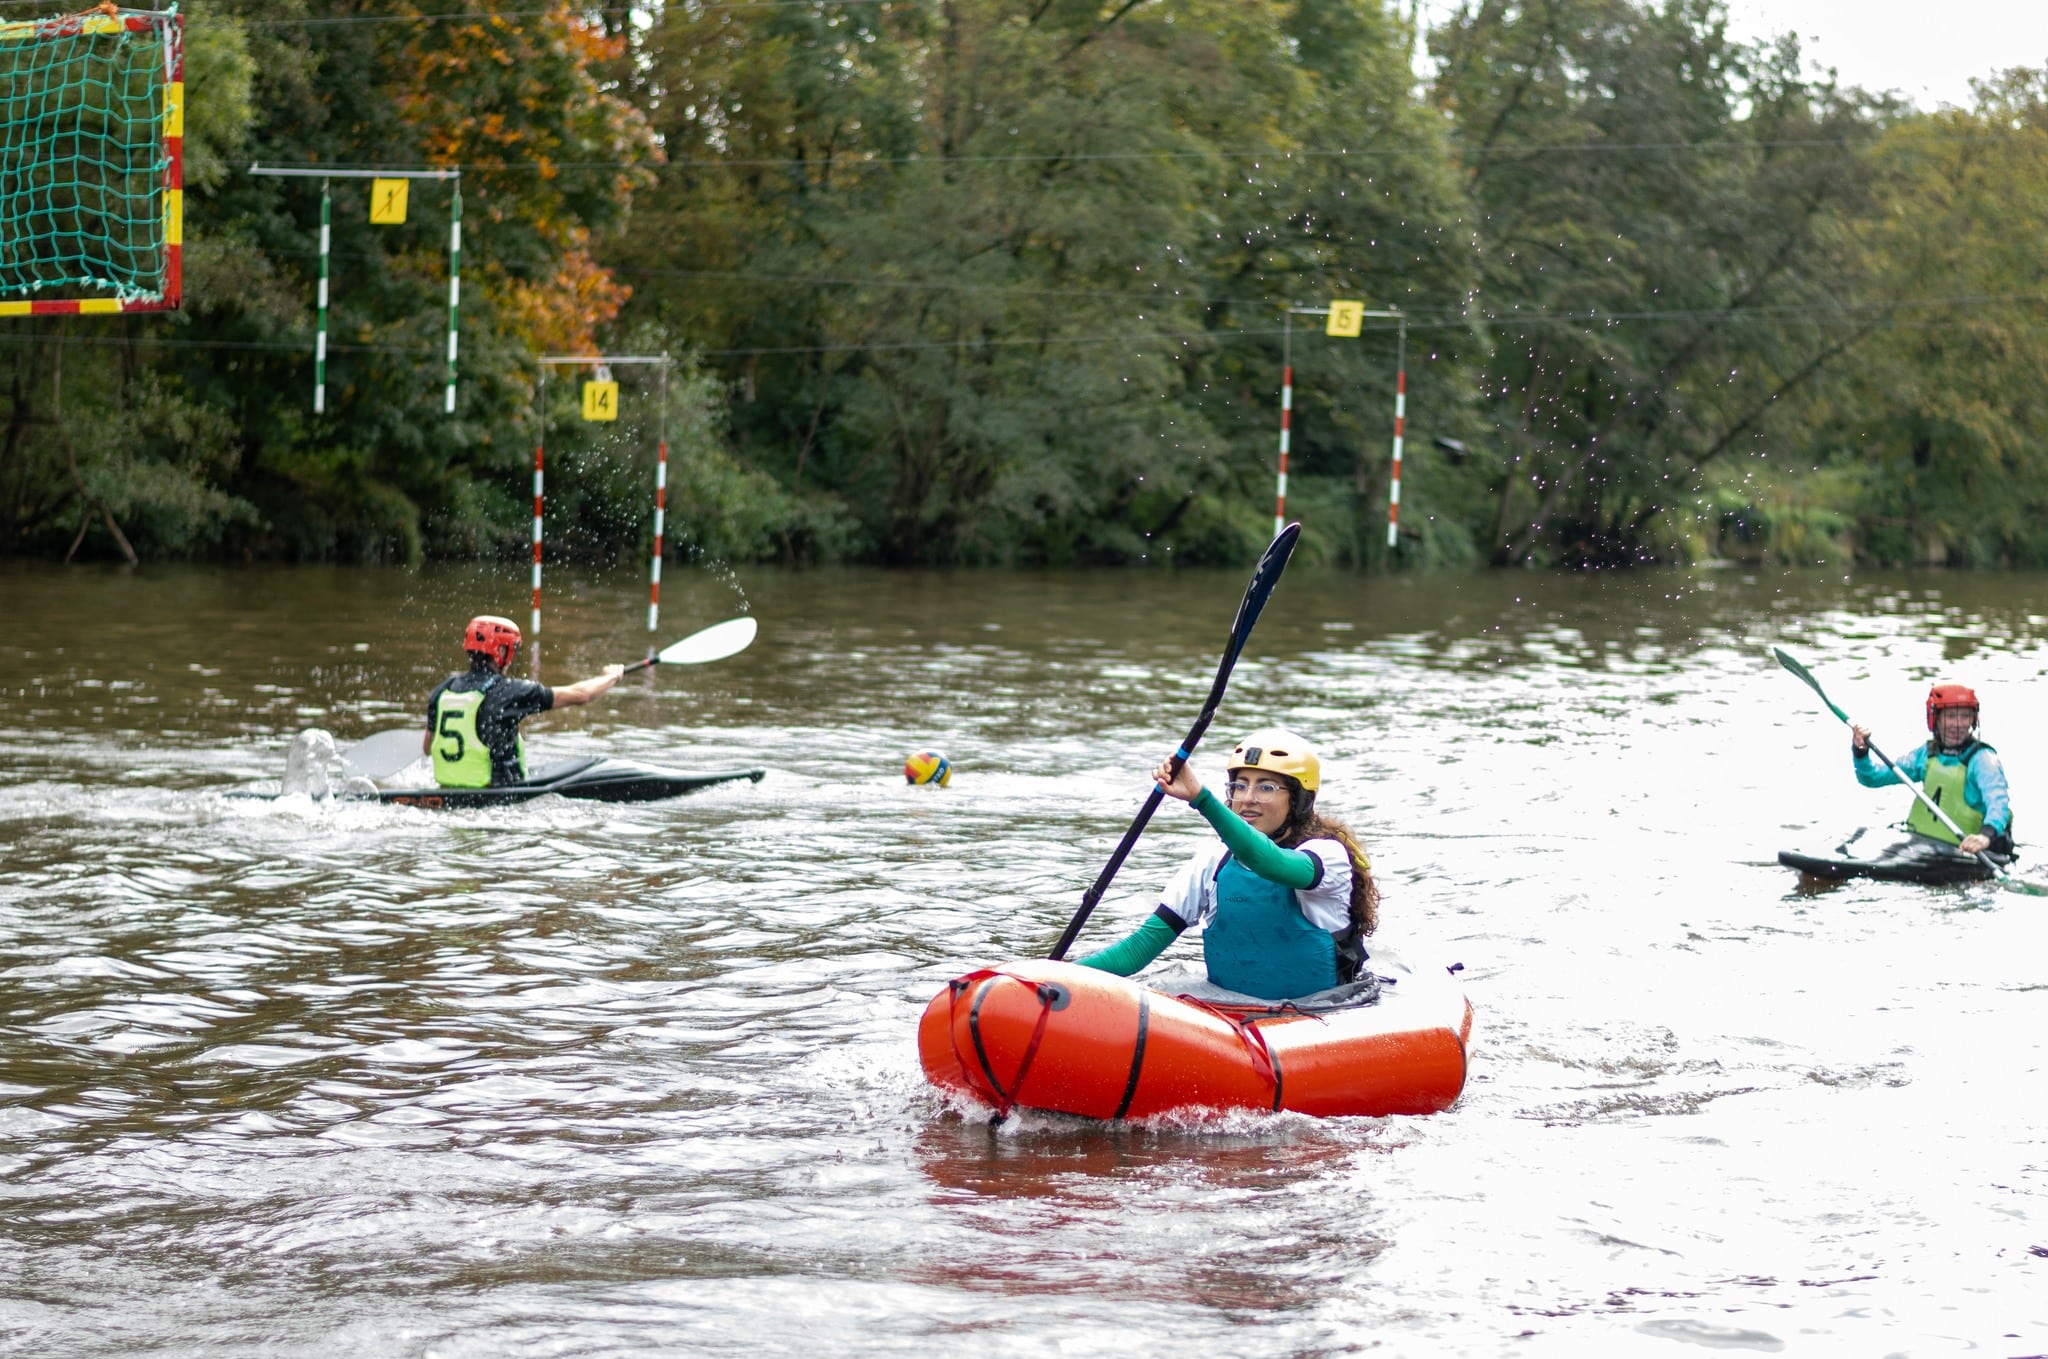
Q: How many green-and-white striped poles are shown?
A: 2